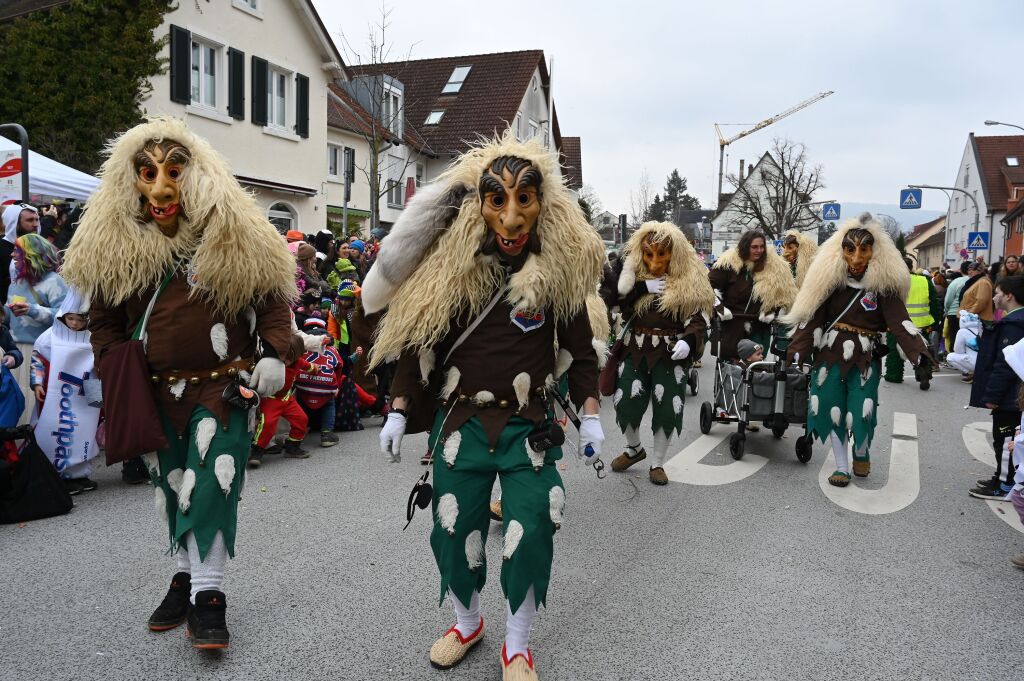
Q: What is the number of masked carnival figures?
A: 5